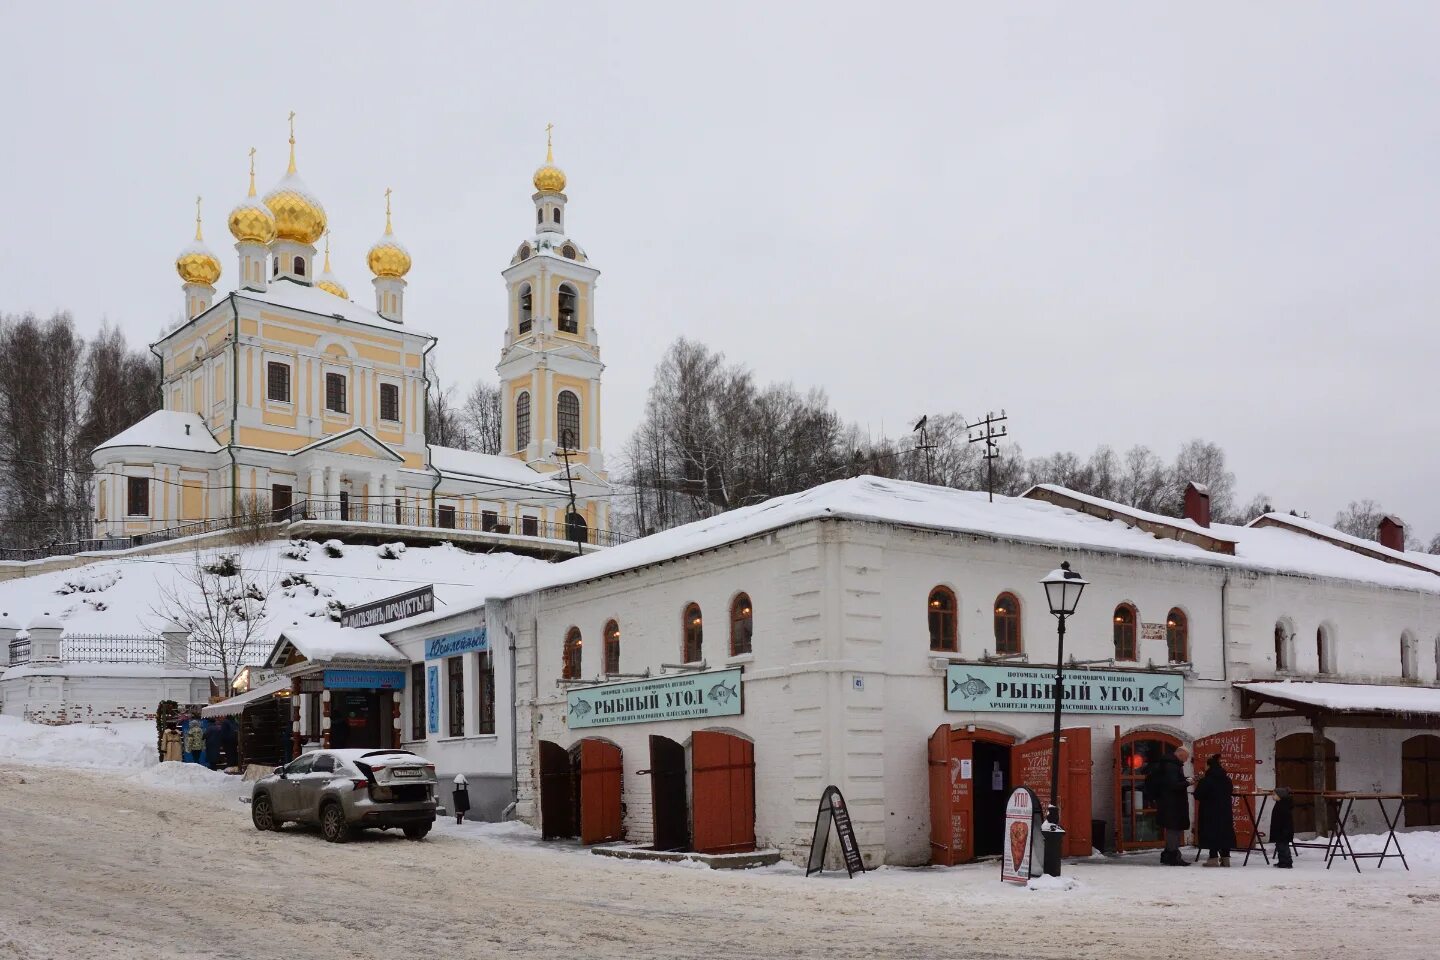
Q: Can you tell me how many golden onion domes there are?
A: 6